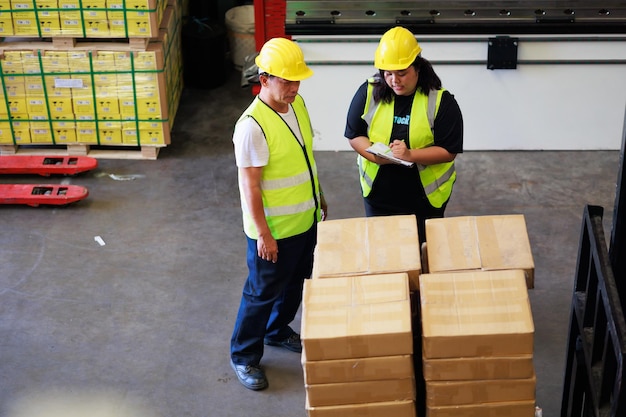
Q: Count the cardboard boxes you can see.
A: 10